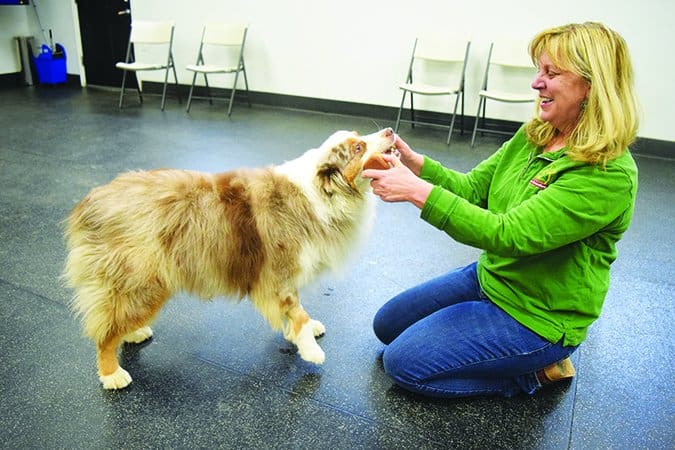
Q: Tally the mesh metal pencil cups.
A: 0